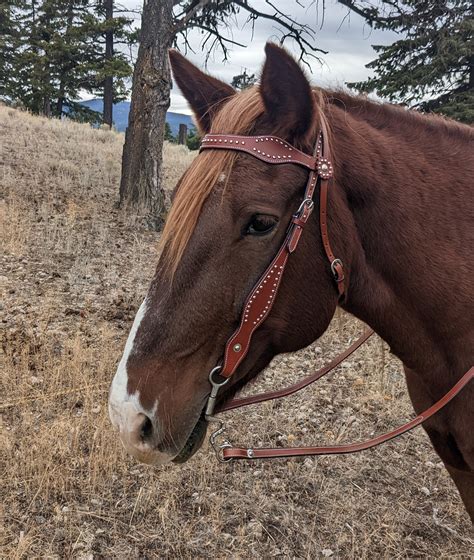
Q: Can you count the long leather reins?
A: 2